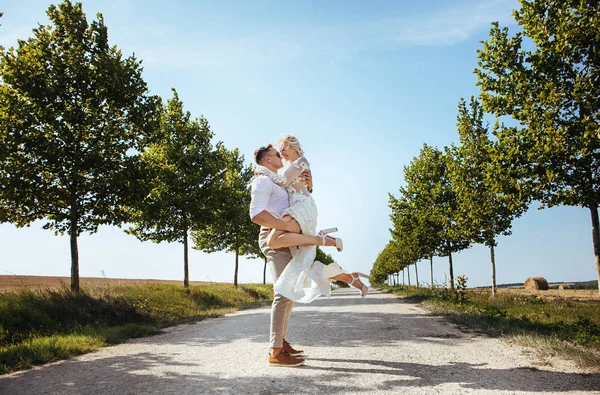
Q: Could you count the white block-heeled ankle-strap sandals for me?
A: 2